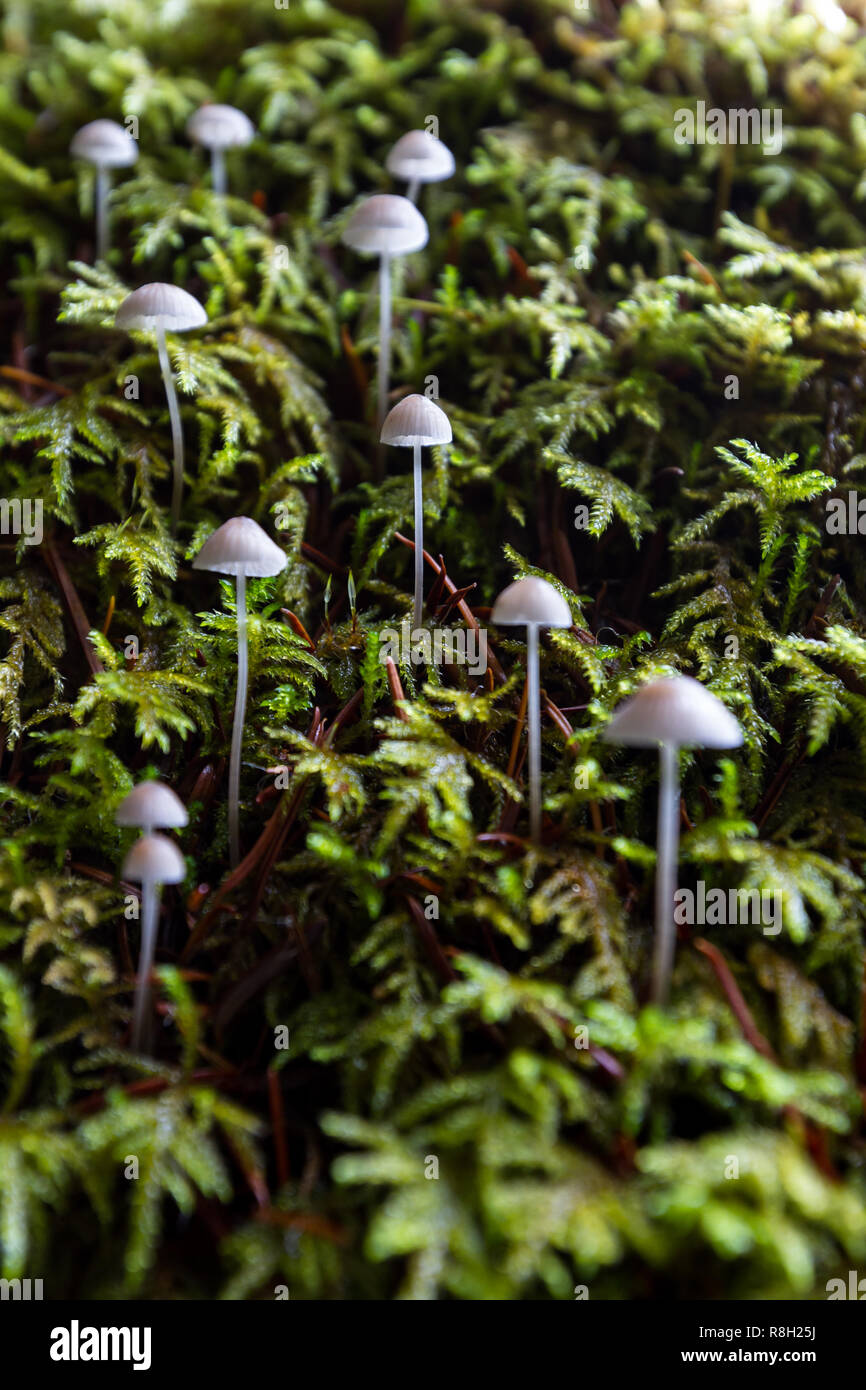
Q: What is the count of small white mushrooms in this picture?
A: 11